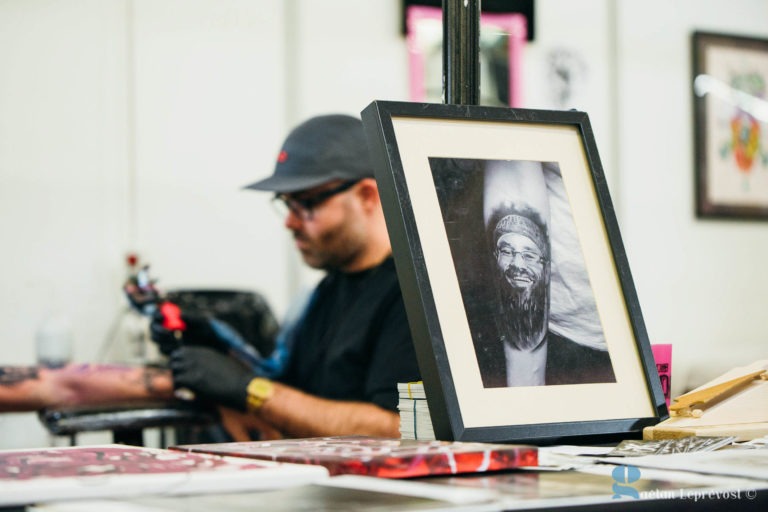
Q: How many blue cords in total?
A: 1